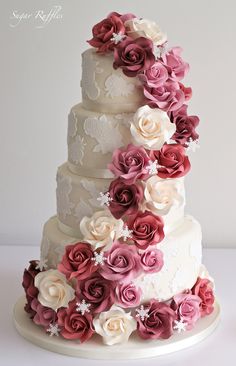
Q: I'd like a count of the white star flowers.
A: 12